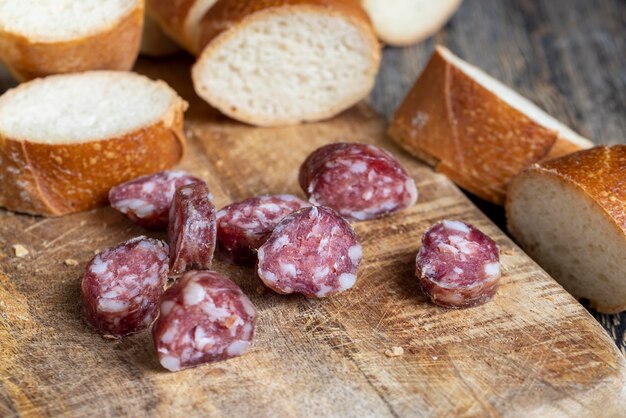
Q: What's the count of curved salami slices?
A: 8